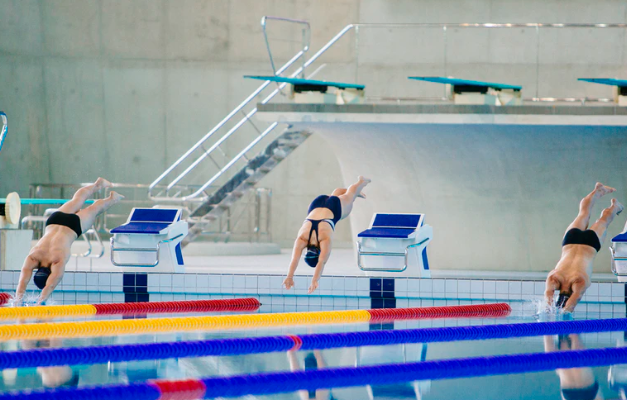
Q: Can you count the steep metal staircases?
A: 1